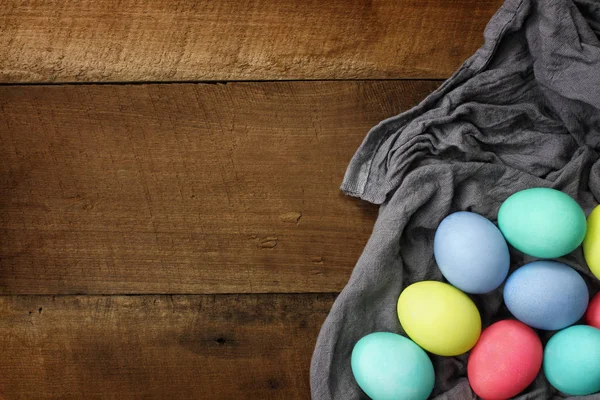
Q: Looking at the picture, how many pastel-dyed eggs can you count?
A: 9